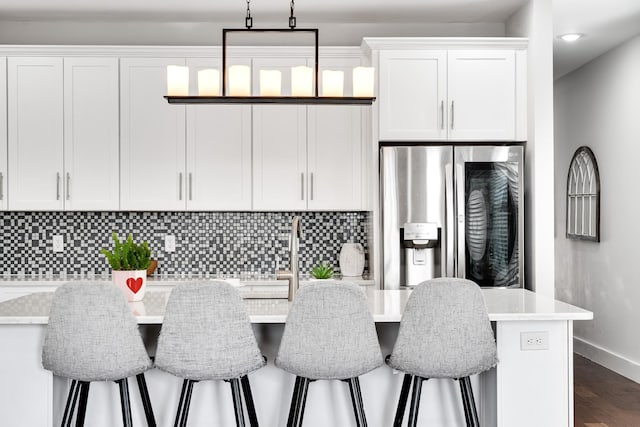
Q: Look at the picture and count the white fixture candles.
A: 7